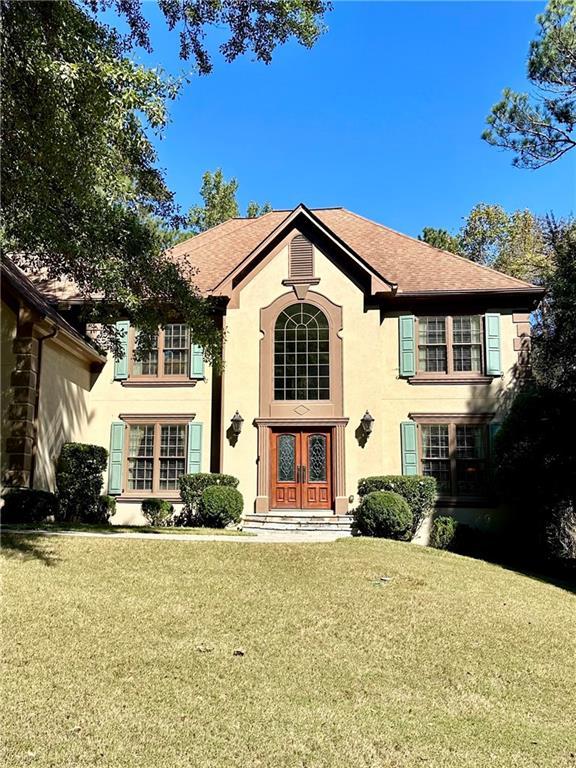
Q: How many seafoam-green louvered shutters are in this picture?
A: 8